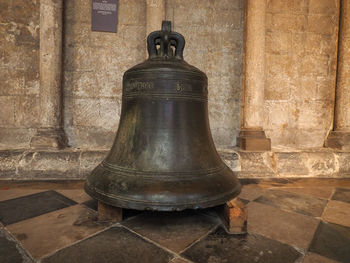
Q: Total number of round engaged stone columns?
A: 4